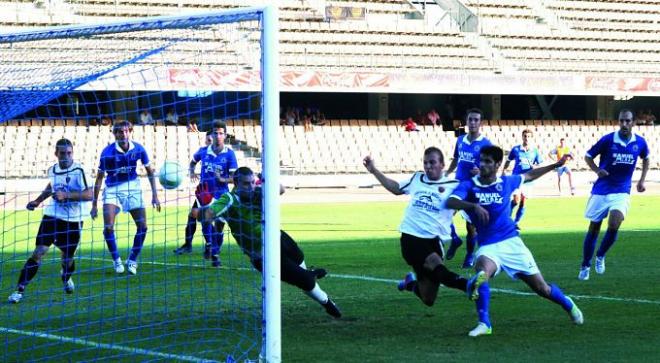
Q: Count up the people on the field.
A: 11